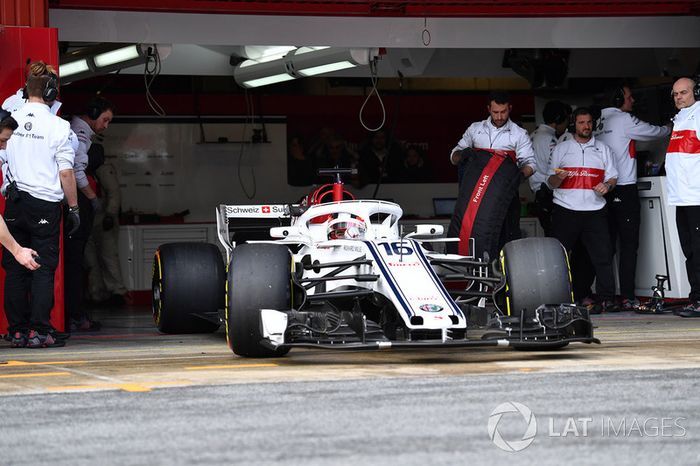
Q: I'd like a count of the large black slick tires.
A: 3